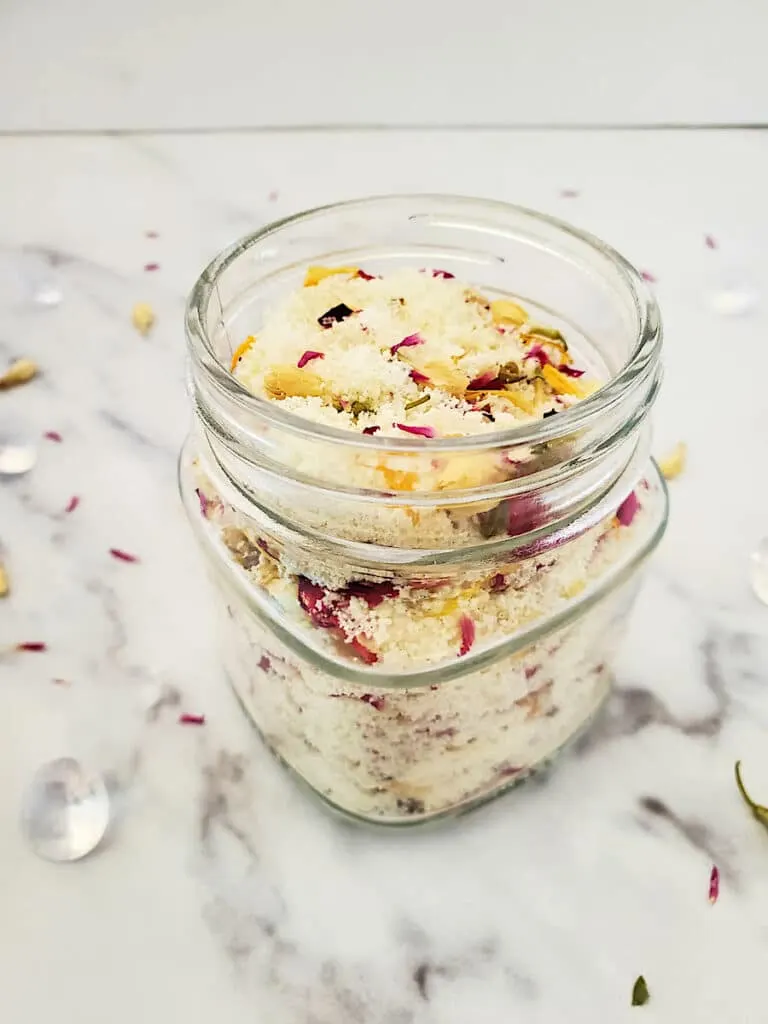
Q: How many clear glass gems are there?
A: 5